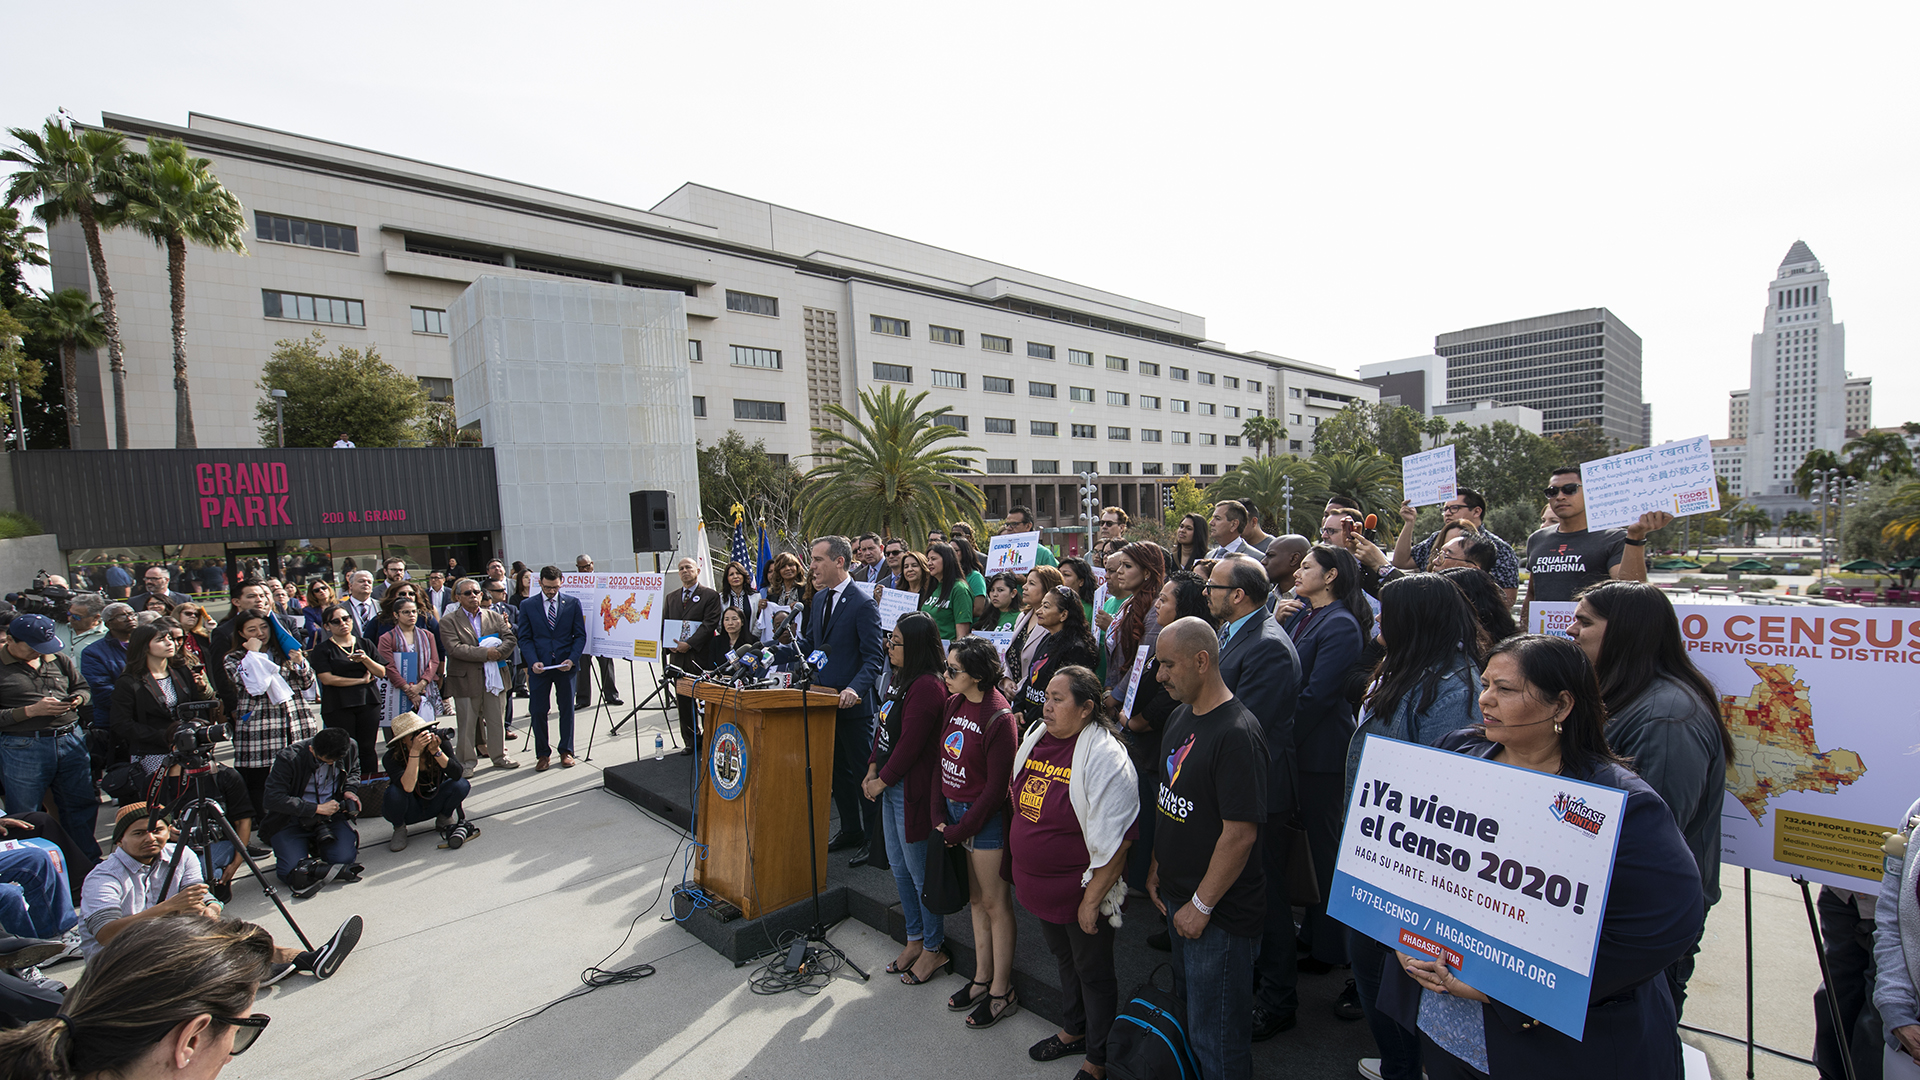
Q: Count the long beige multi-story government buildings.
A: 1